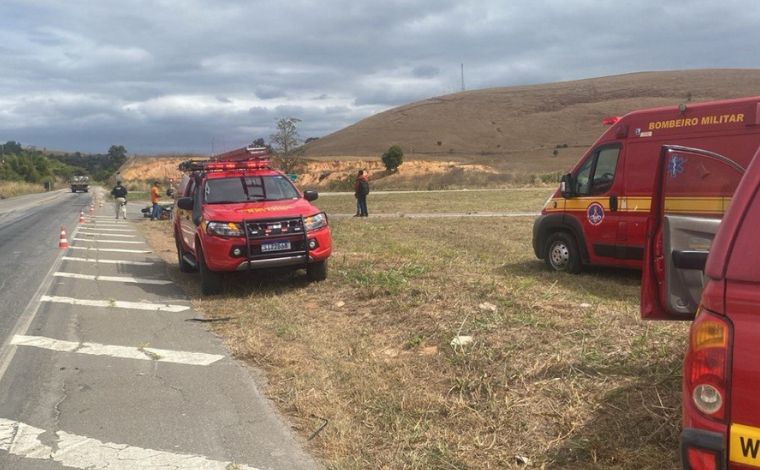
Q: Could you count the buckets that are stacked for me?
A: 0